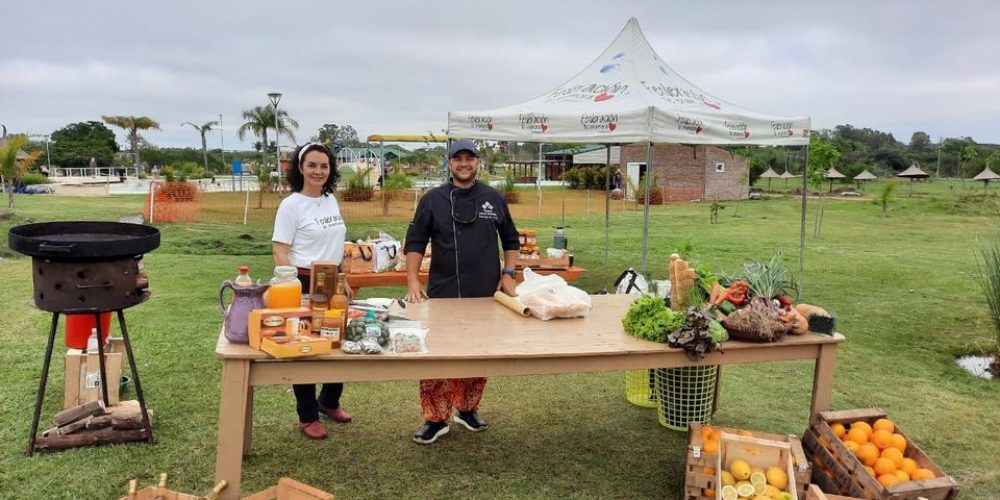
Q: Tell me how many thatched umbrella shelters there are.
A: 6